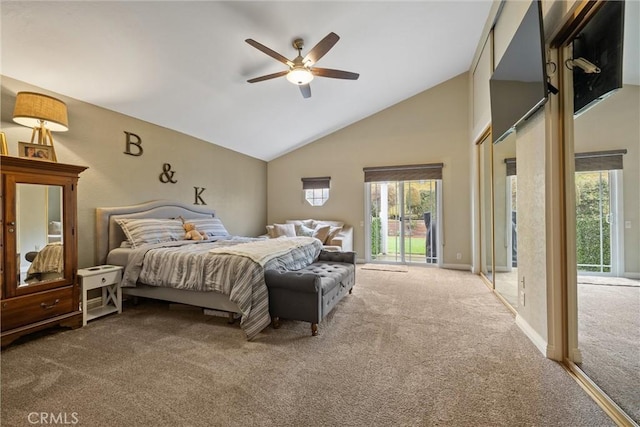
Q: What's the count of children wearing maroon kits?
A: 0